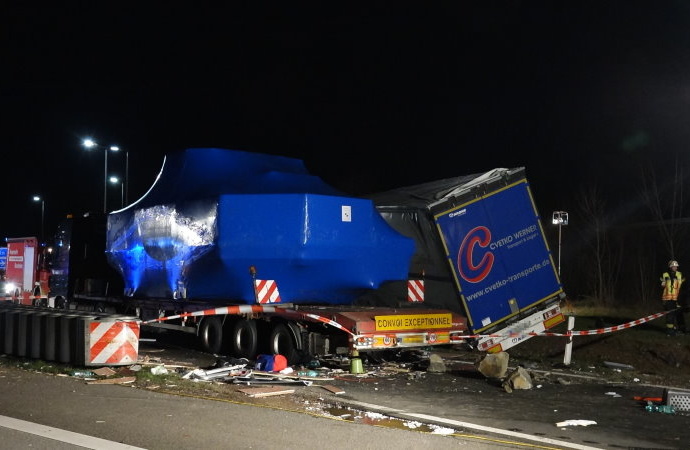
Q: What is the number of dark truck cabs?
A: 1